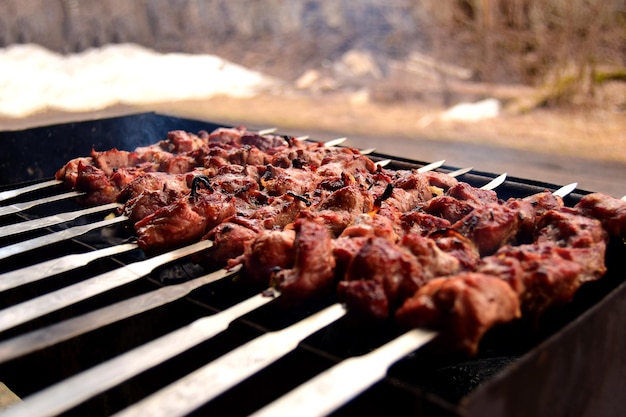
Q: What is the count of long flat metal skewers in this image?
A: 10